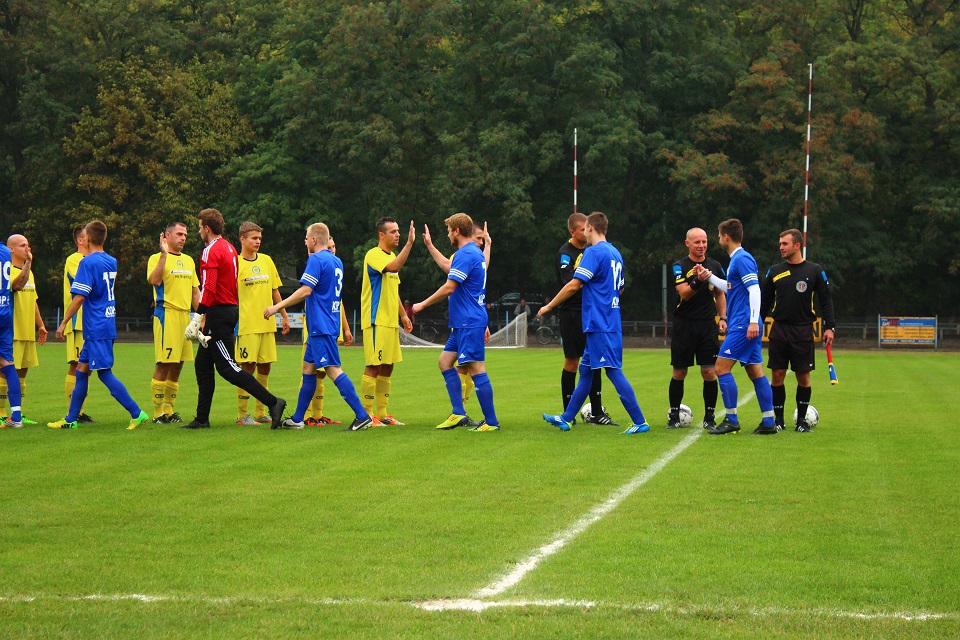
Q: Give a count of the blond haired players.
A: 2